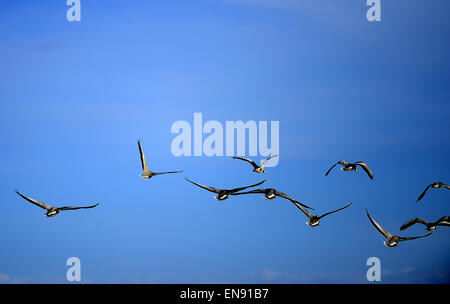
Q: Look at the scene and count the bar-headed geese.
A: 10